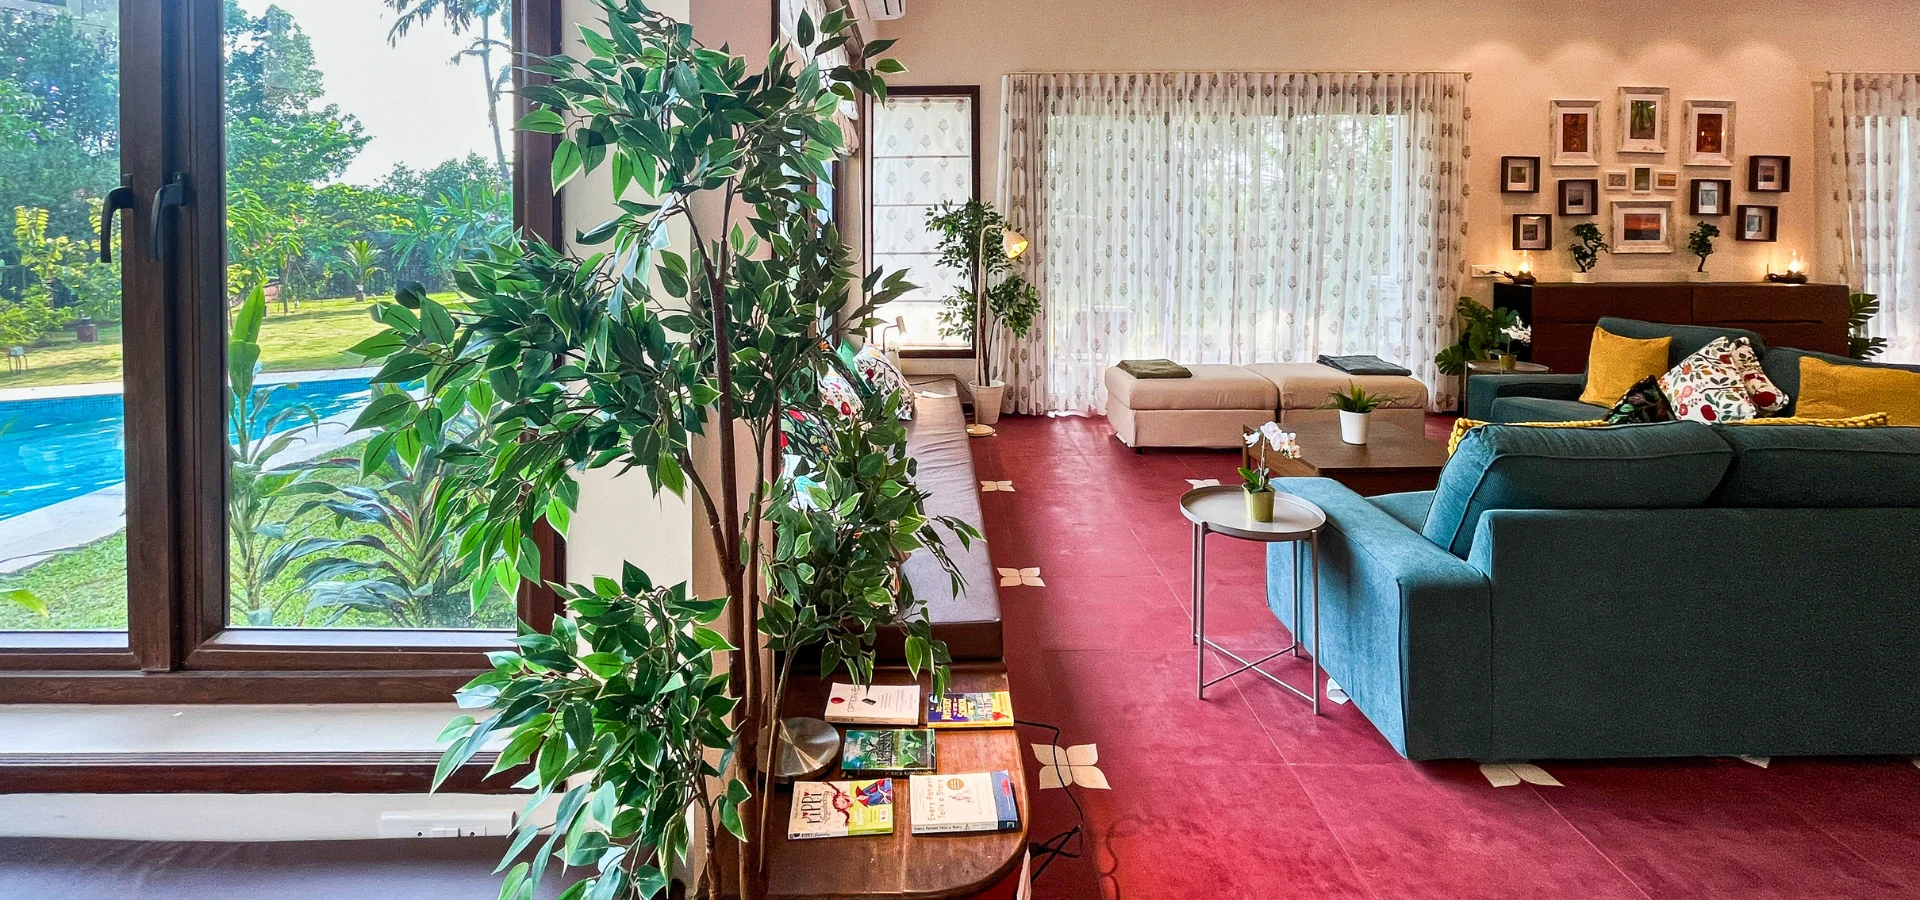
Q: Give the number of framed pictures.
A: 13